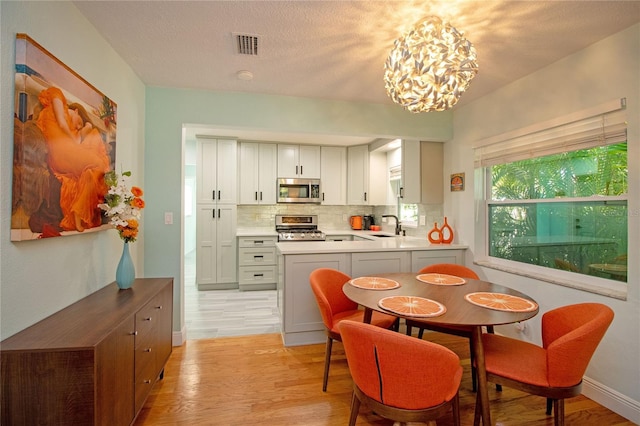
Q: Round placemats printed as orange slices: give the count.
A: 4